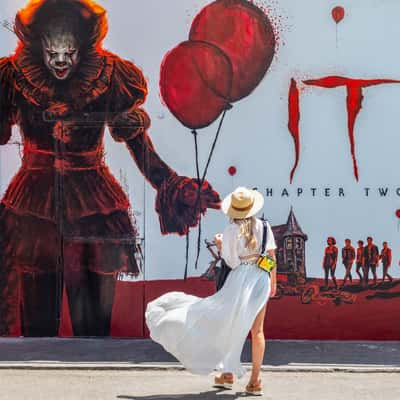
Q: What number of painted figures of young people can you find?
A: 5